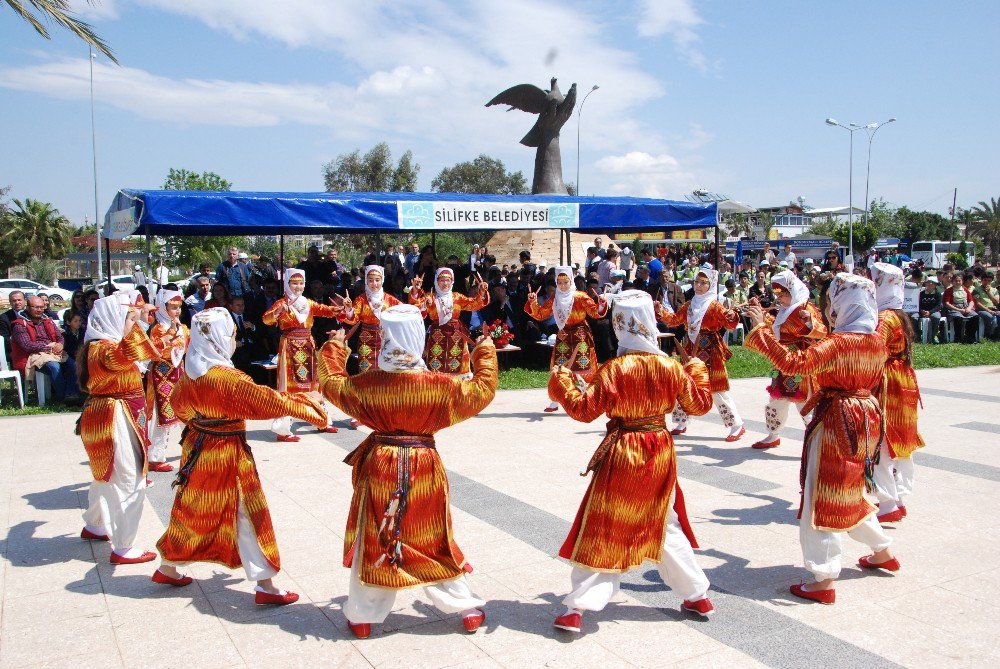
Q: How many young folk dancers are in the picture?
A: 14